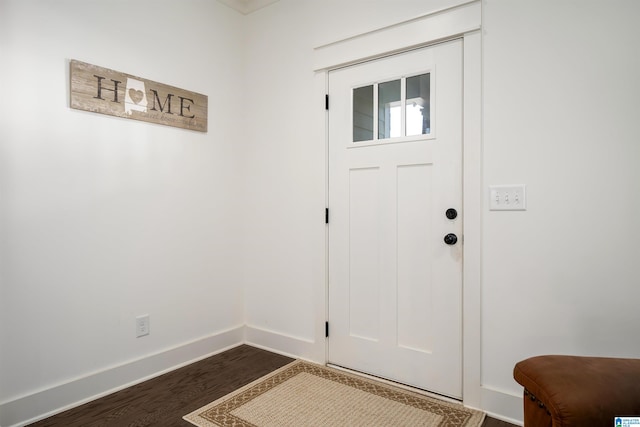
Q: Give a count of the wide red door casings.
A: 0